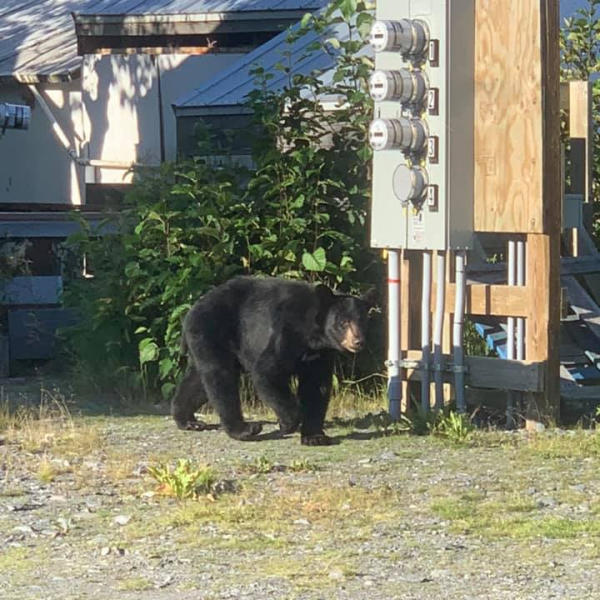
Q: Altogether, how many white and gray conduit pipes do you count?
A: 6